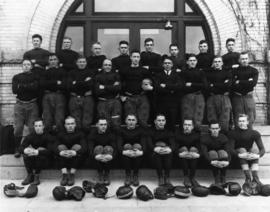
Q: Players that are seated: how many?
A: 8